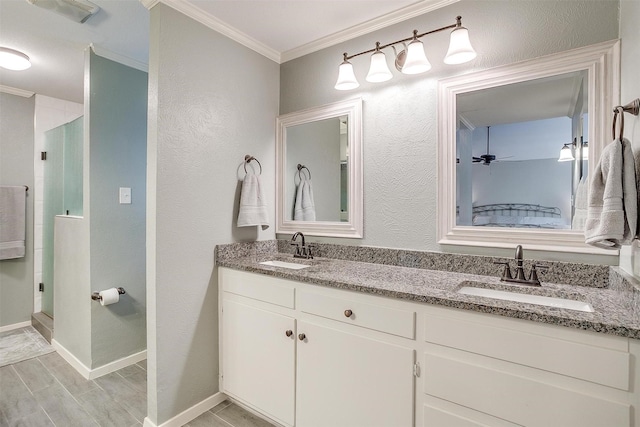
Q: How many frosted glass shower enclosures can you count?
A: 1